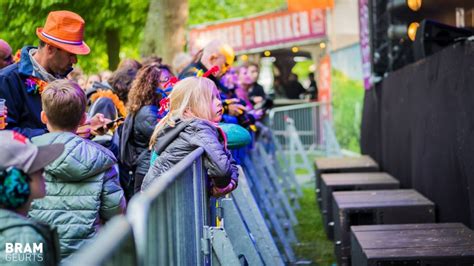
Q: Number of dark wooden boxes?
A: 4